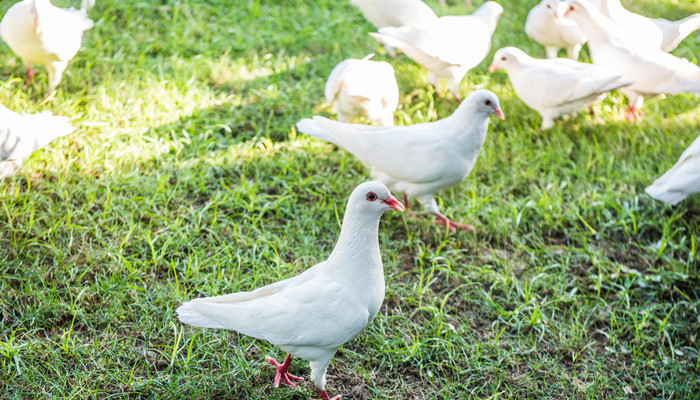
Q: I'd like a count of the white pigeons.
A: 12